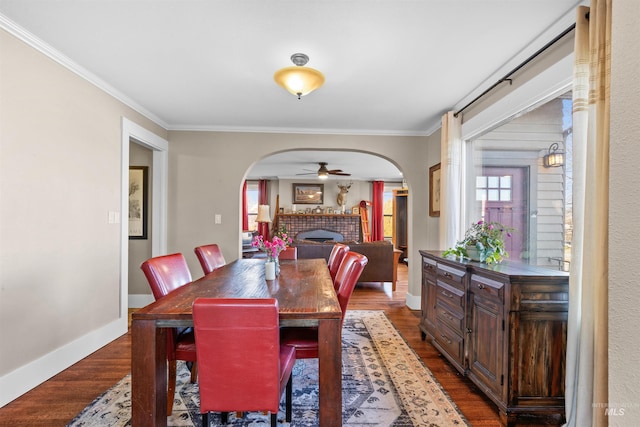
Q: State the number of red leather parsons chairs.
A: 6